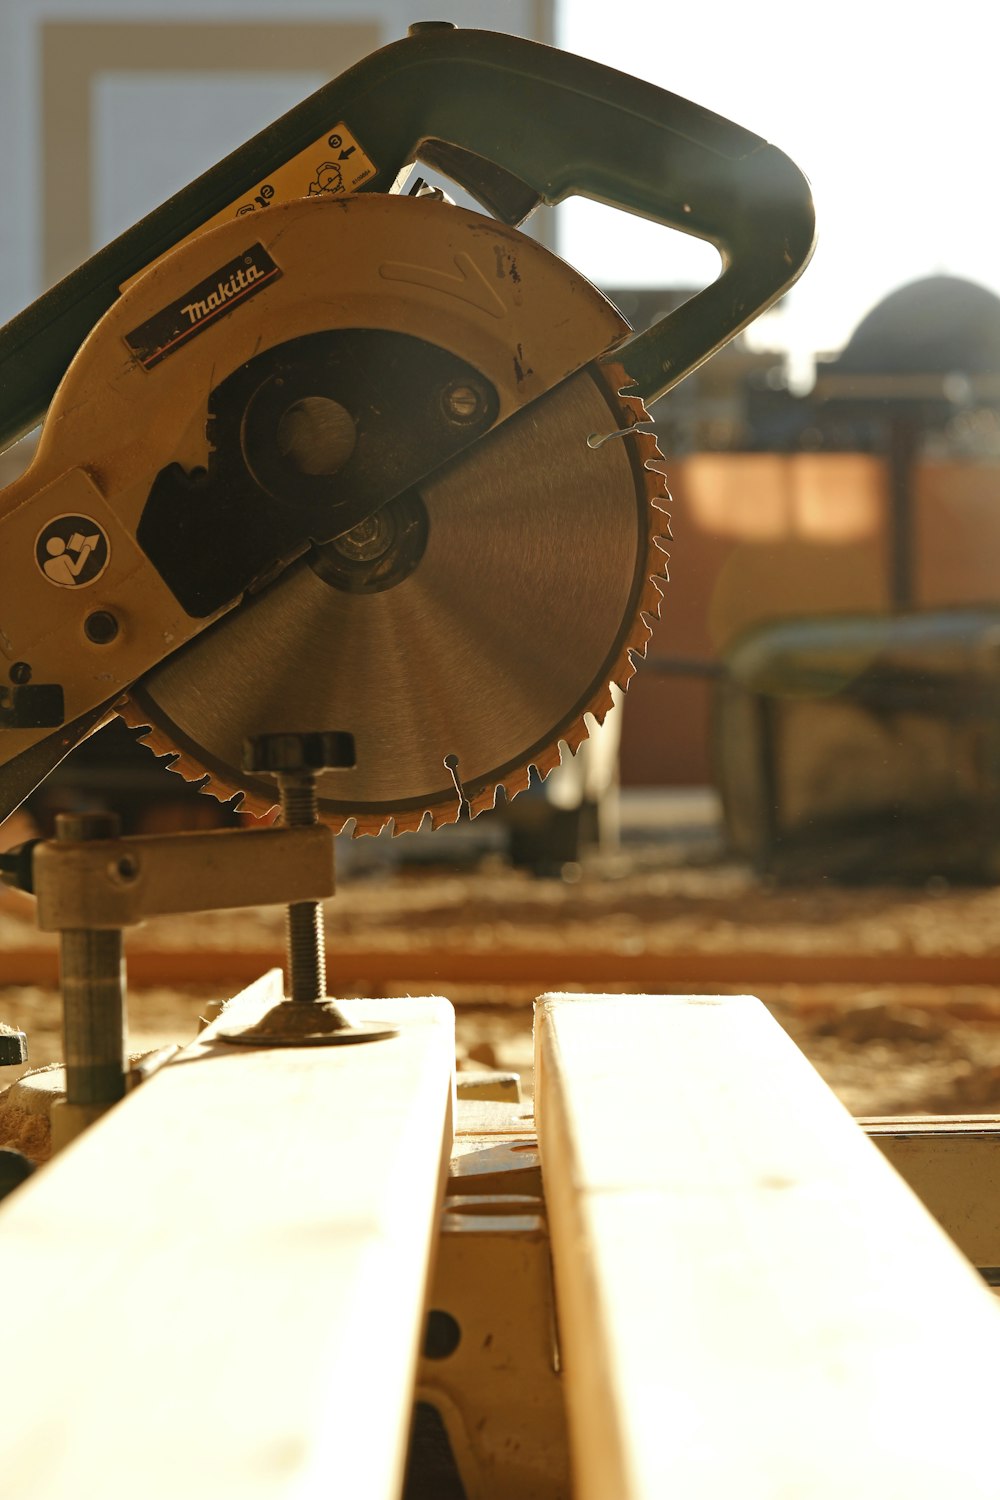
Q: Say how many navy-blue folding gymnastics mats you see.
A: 0